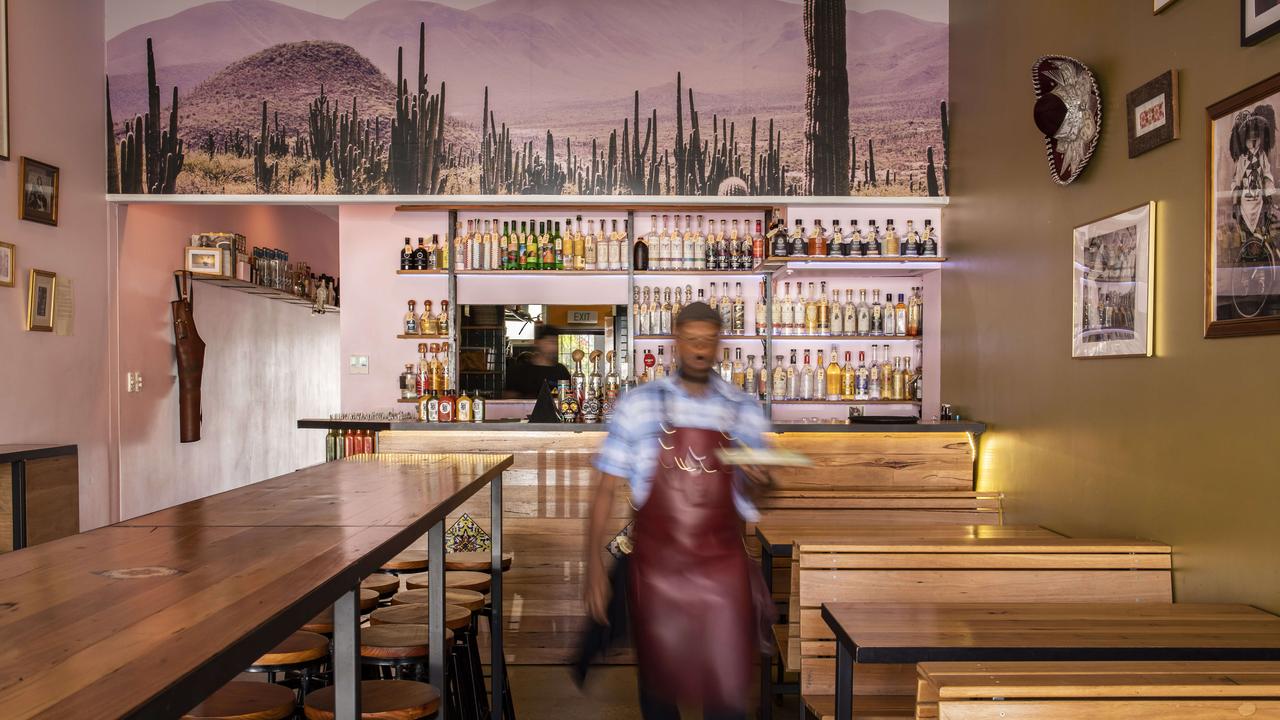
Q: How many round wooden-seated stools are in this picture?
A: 12